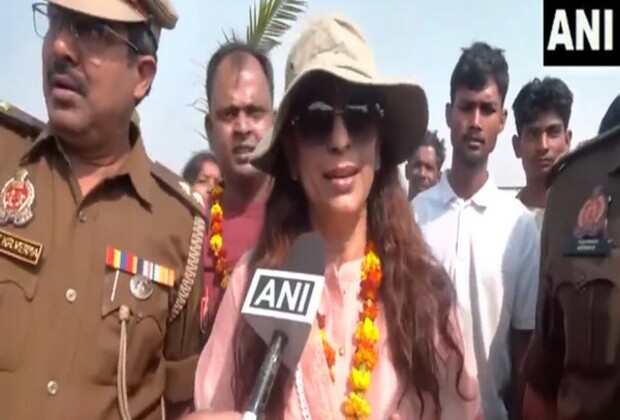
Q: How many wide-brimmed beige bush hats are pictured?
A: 1